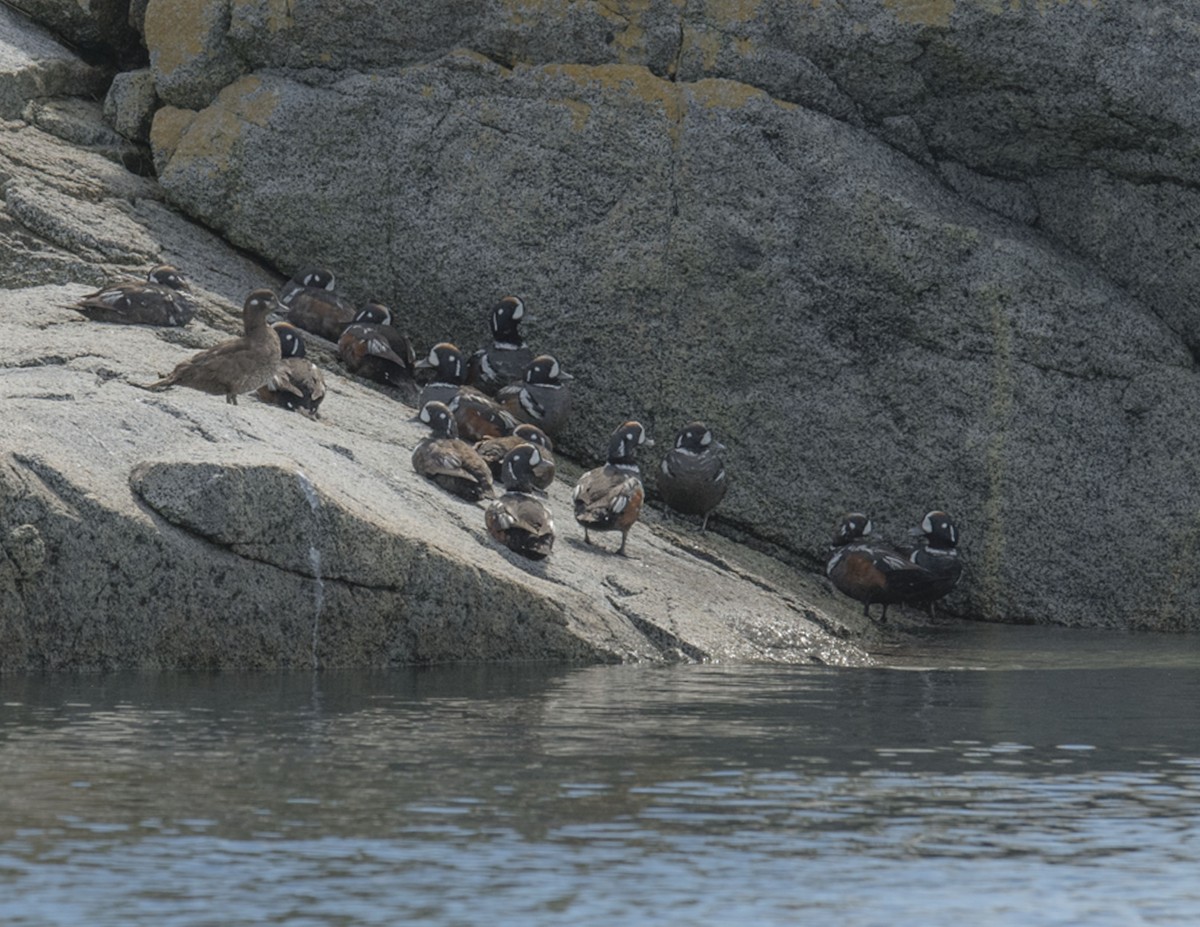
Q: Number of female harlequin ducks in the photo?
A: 1